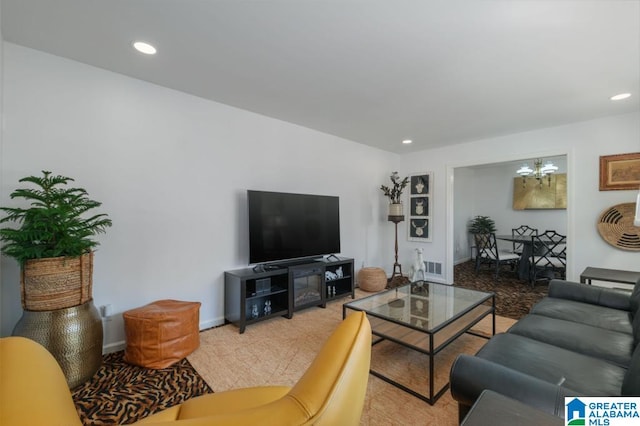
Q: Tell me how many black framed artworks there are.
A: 3